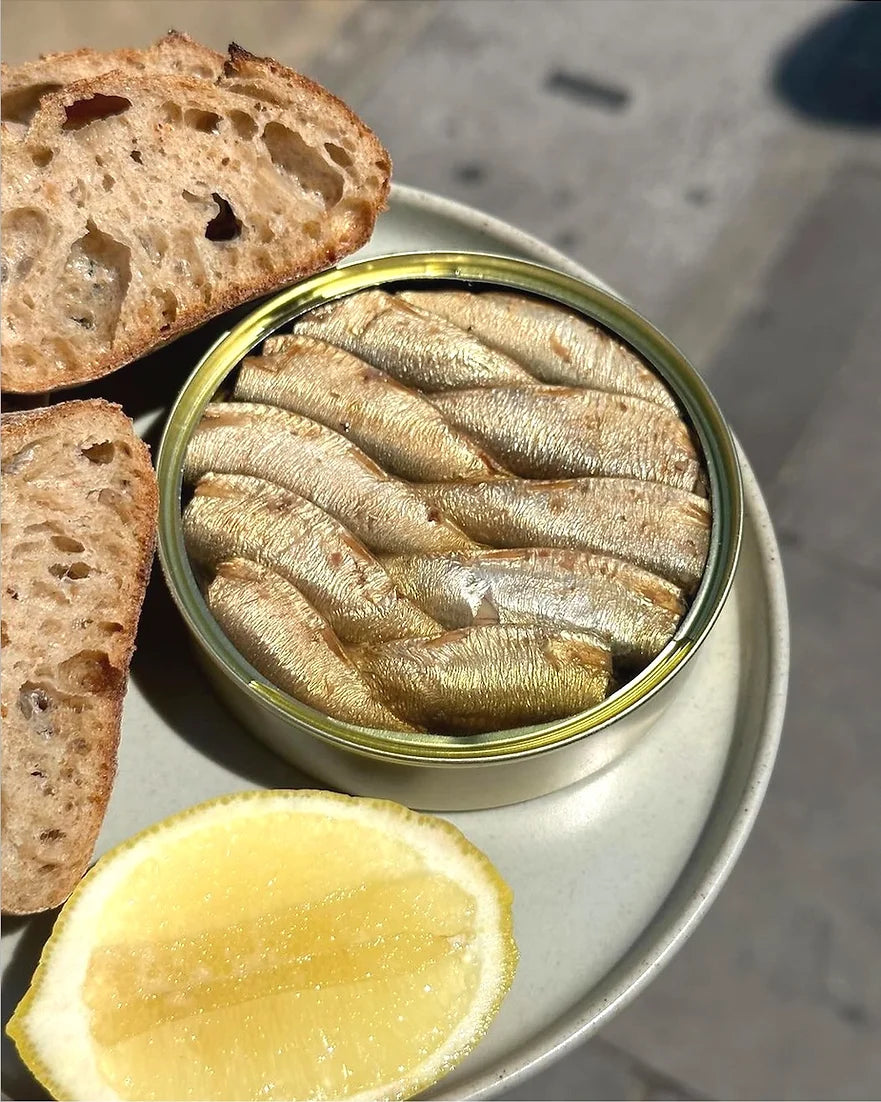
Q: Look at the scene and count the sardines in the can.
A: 10